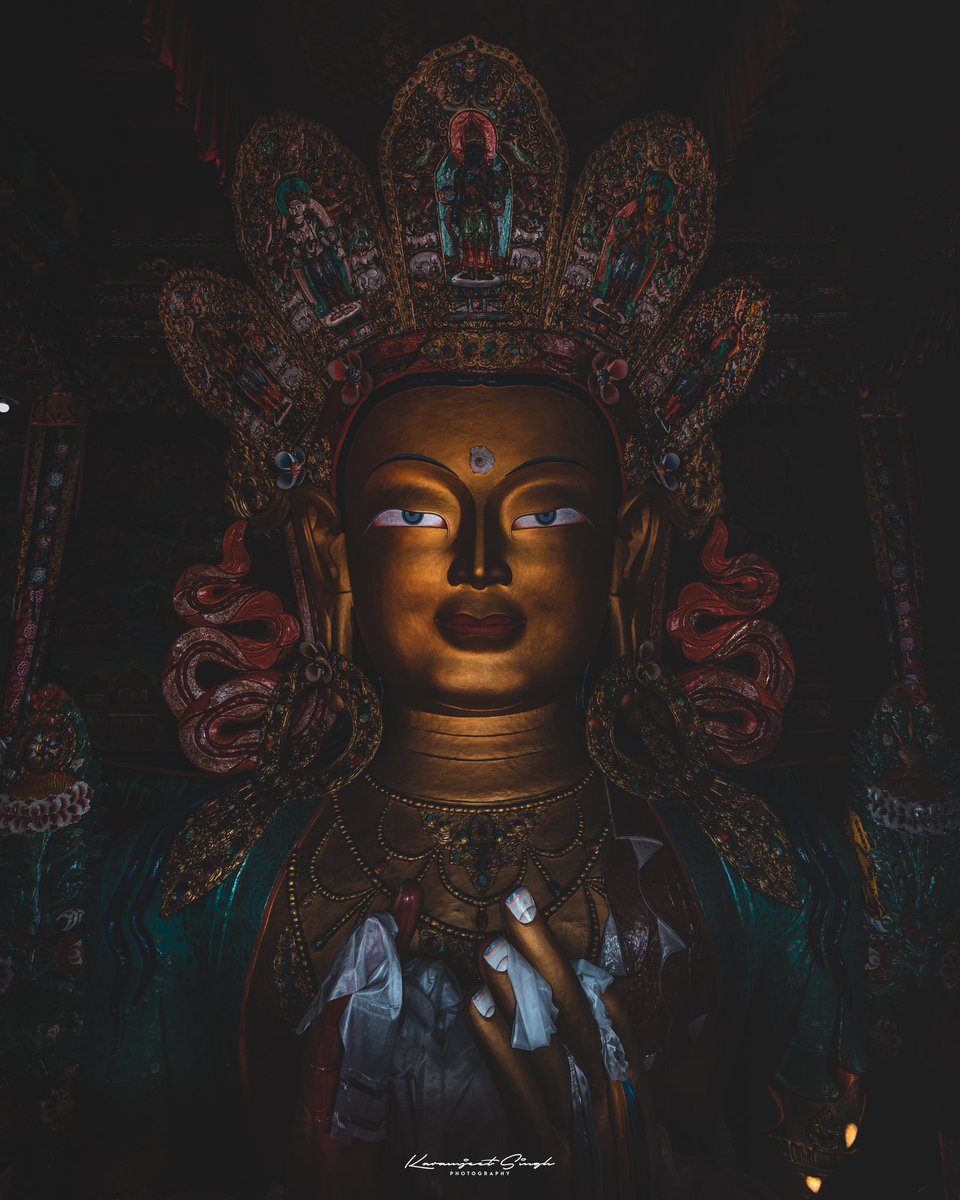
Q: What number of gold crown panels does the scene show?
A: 5